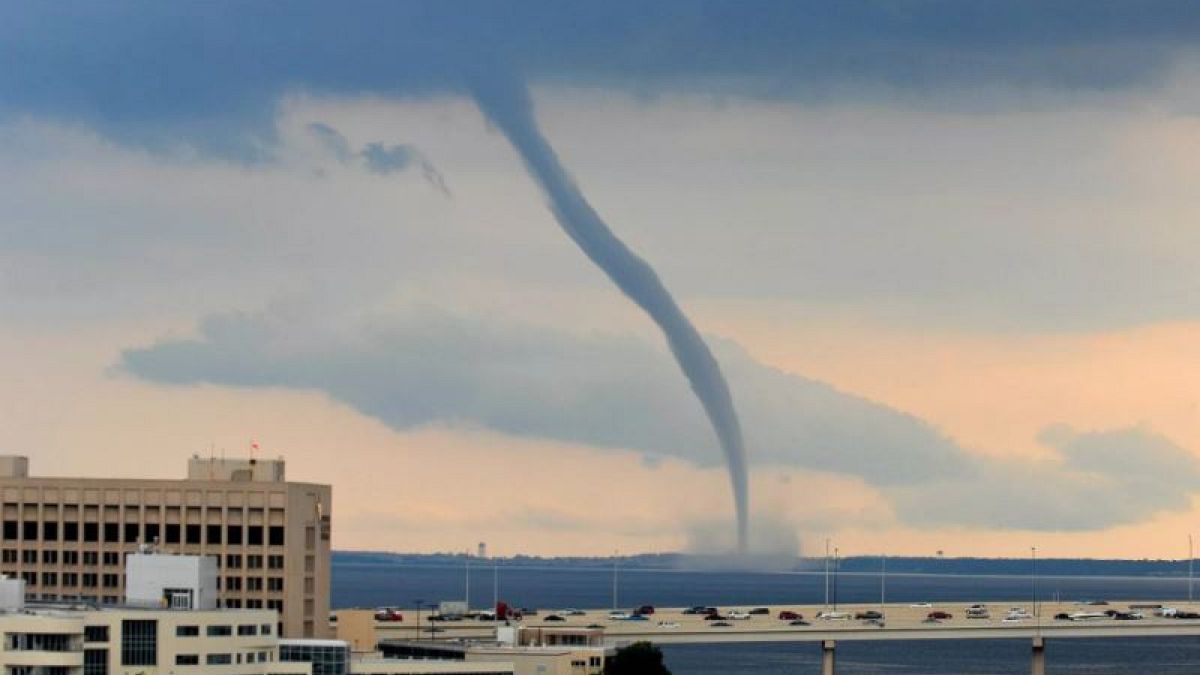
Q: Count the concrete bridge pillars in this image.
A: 2